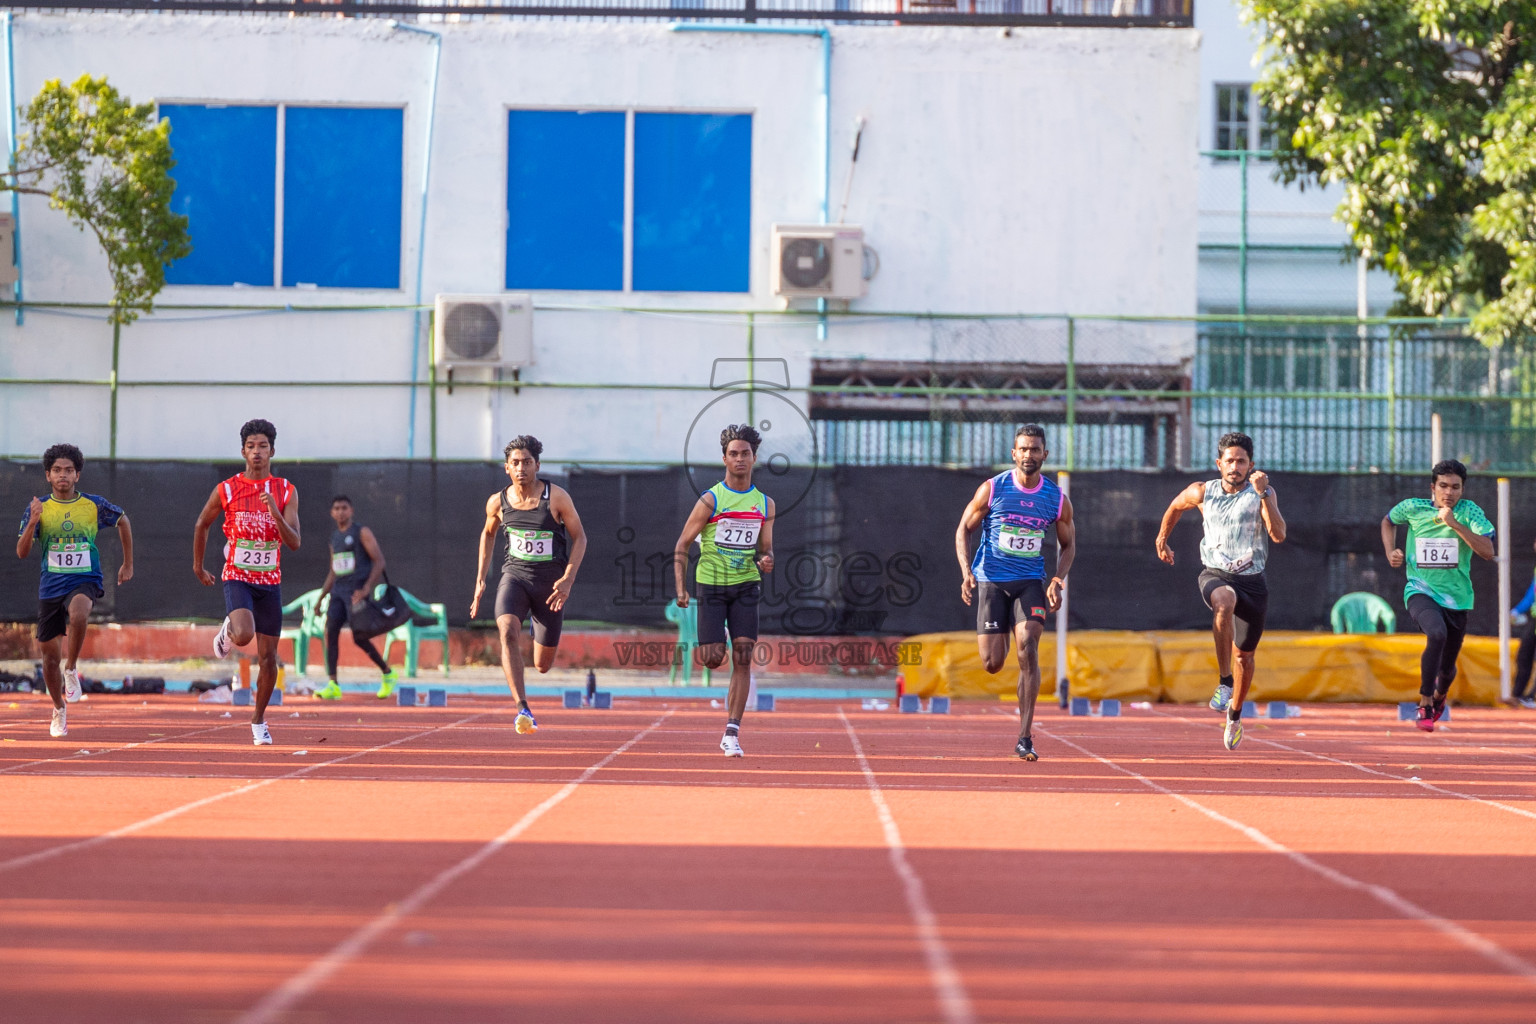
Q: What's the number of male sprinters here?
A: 7